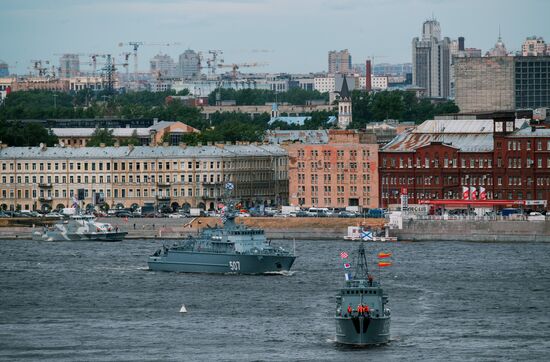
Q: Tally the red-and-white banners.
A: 3